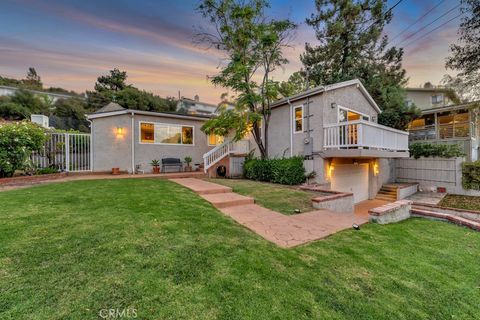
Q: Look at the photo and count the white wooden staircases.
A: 1